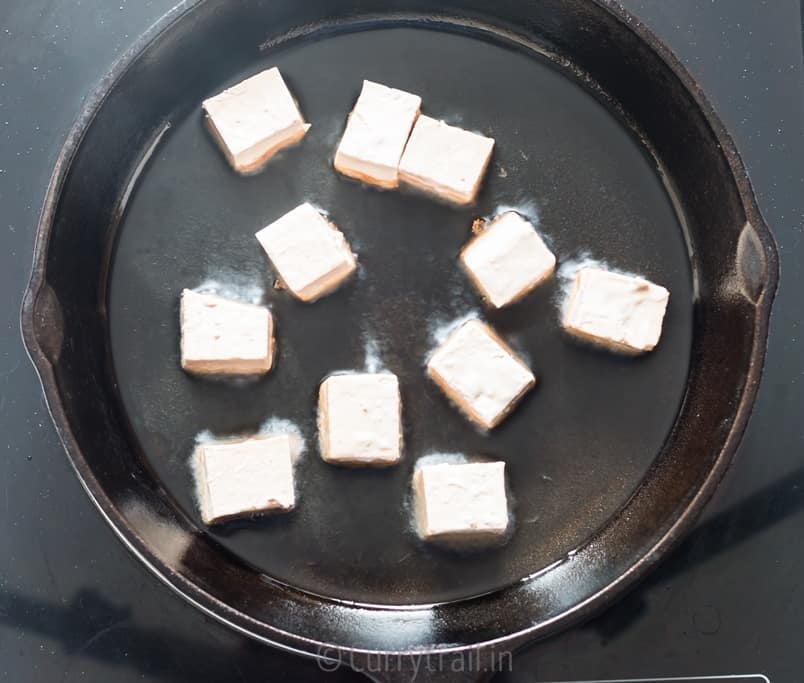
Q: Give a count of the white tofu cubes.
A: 11